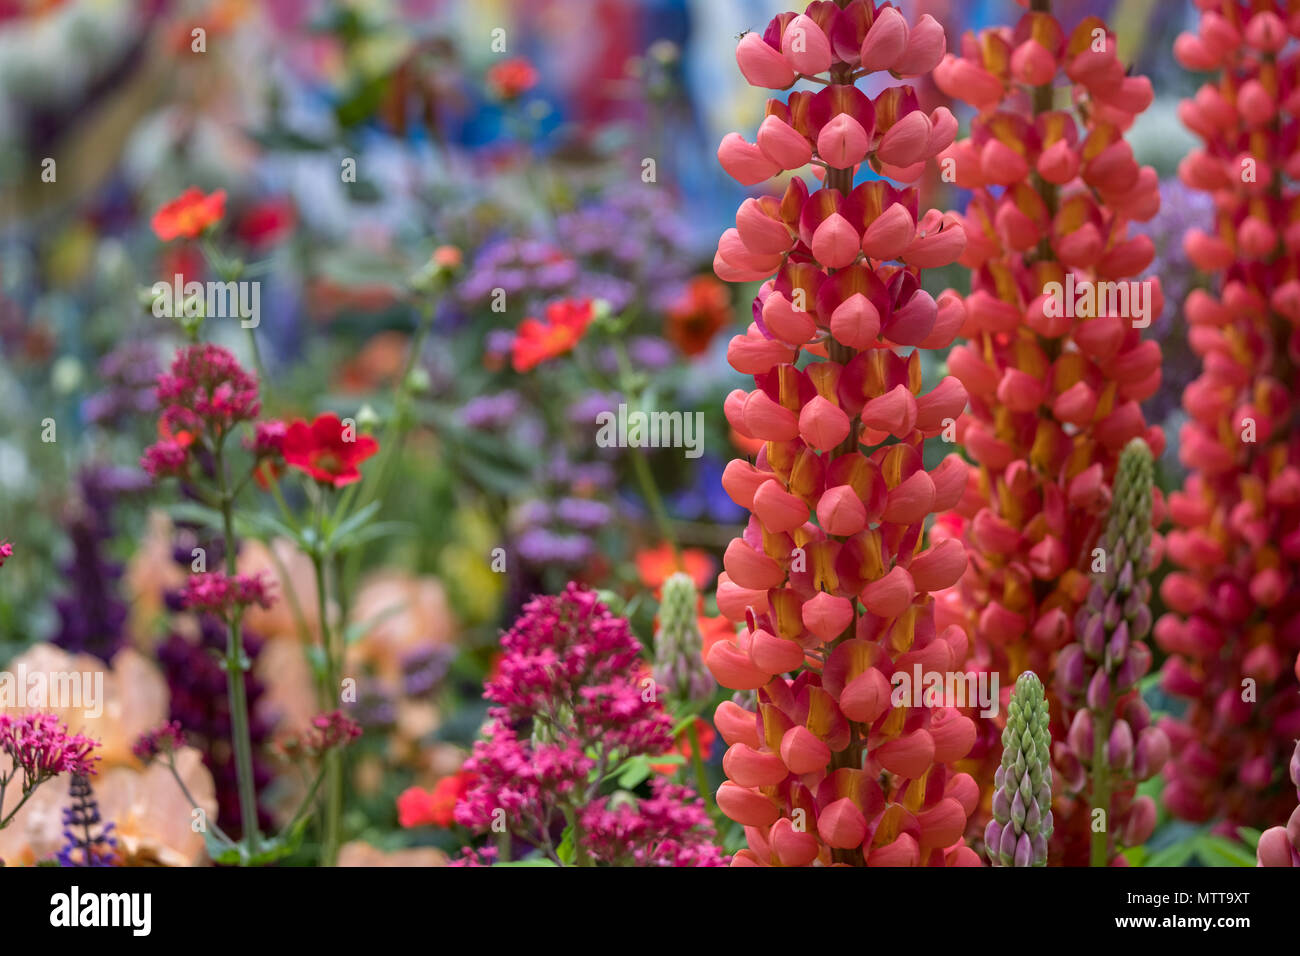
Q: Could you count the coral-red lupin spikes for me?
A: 3